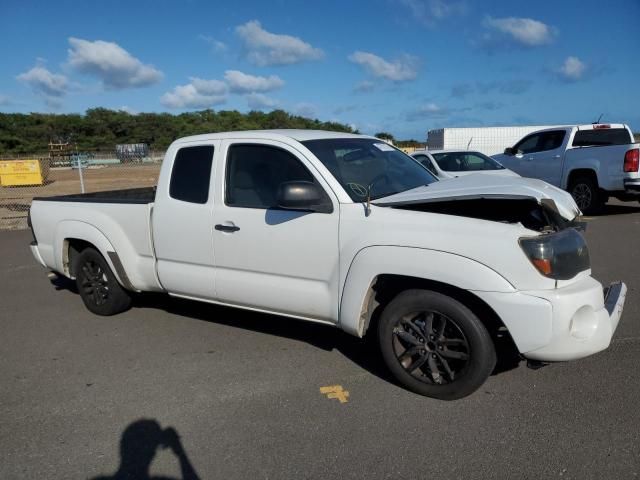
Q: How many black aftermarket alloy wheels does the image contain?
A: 2